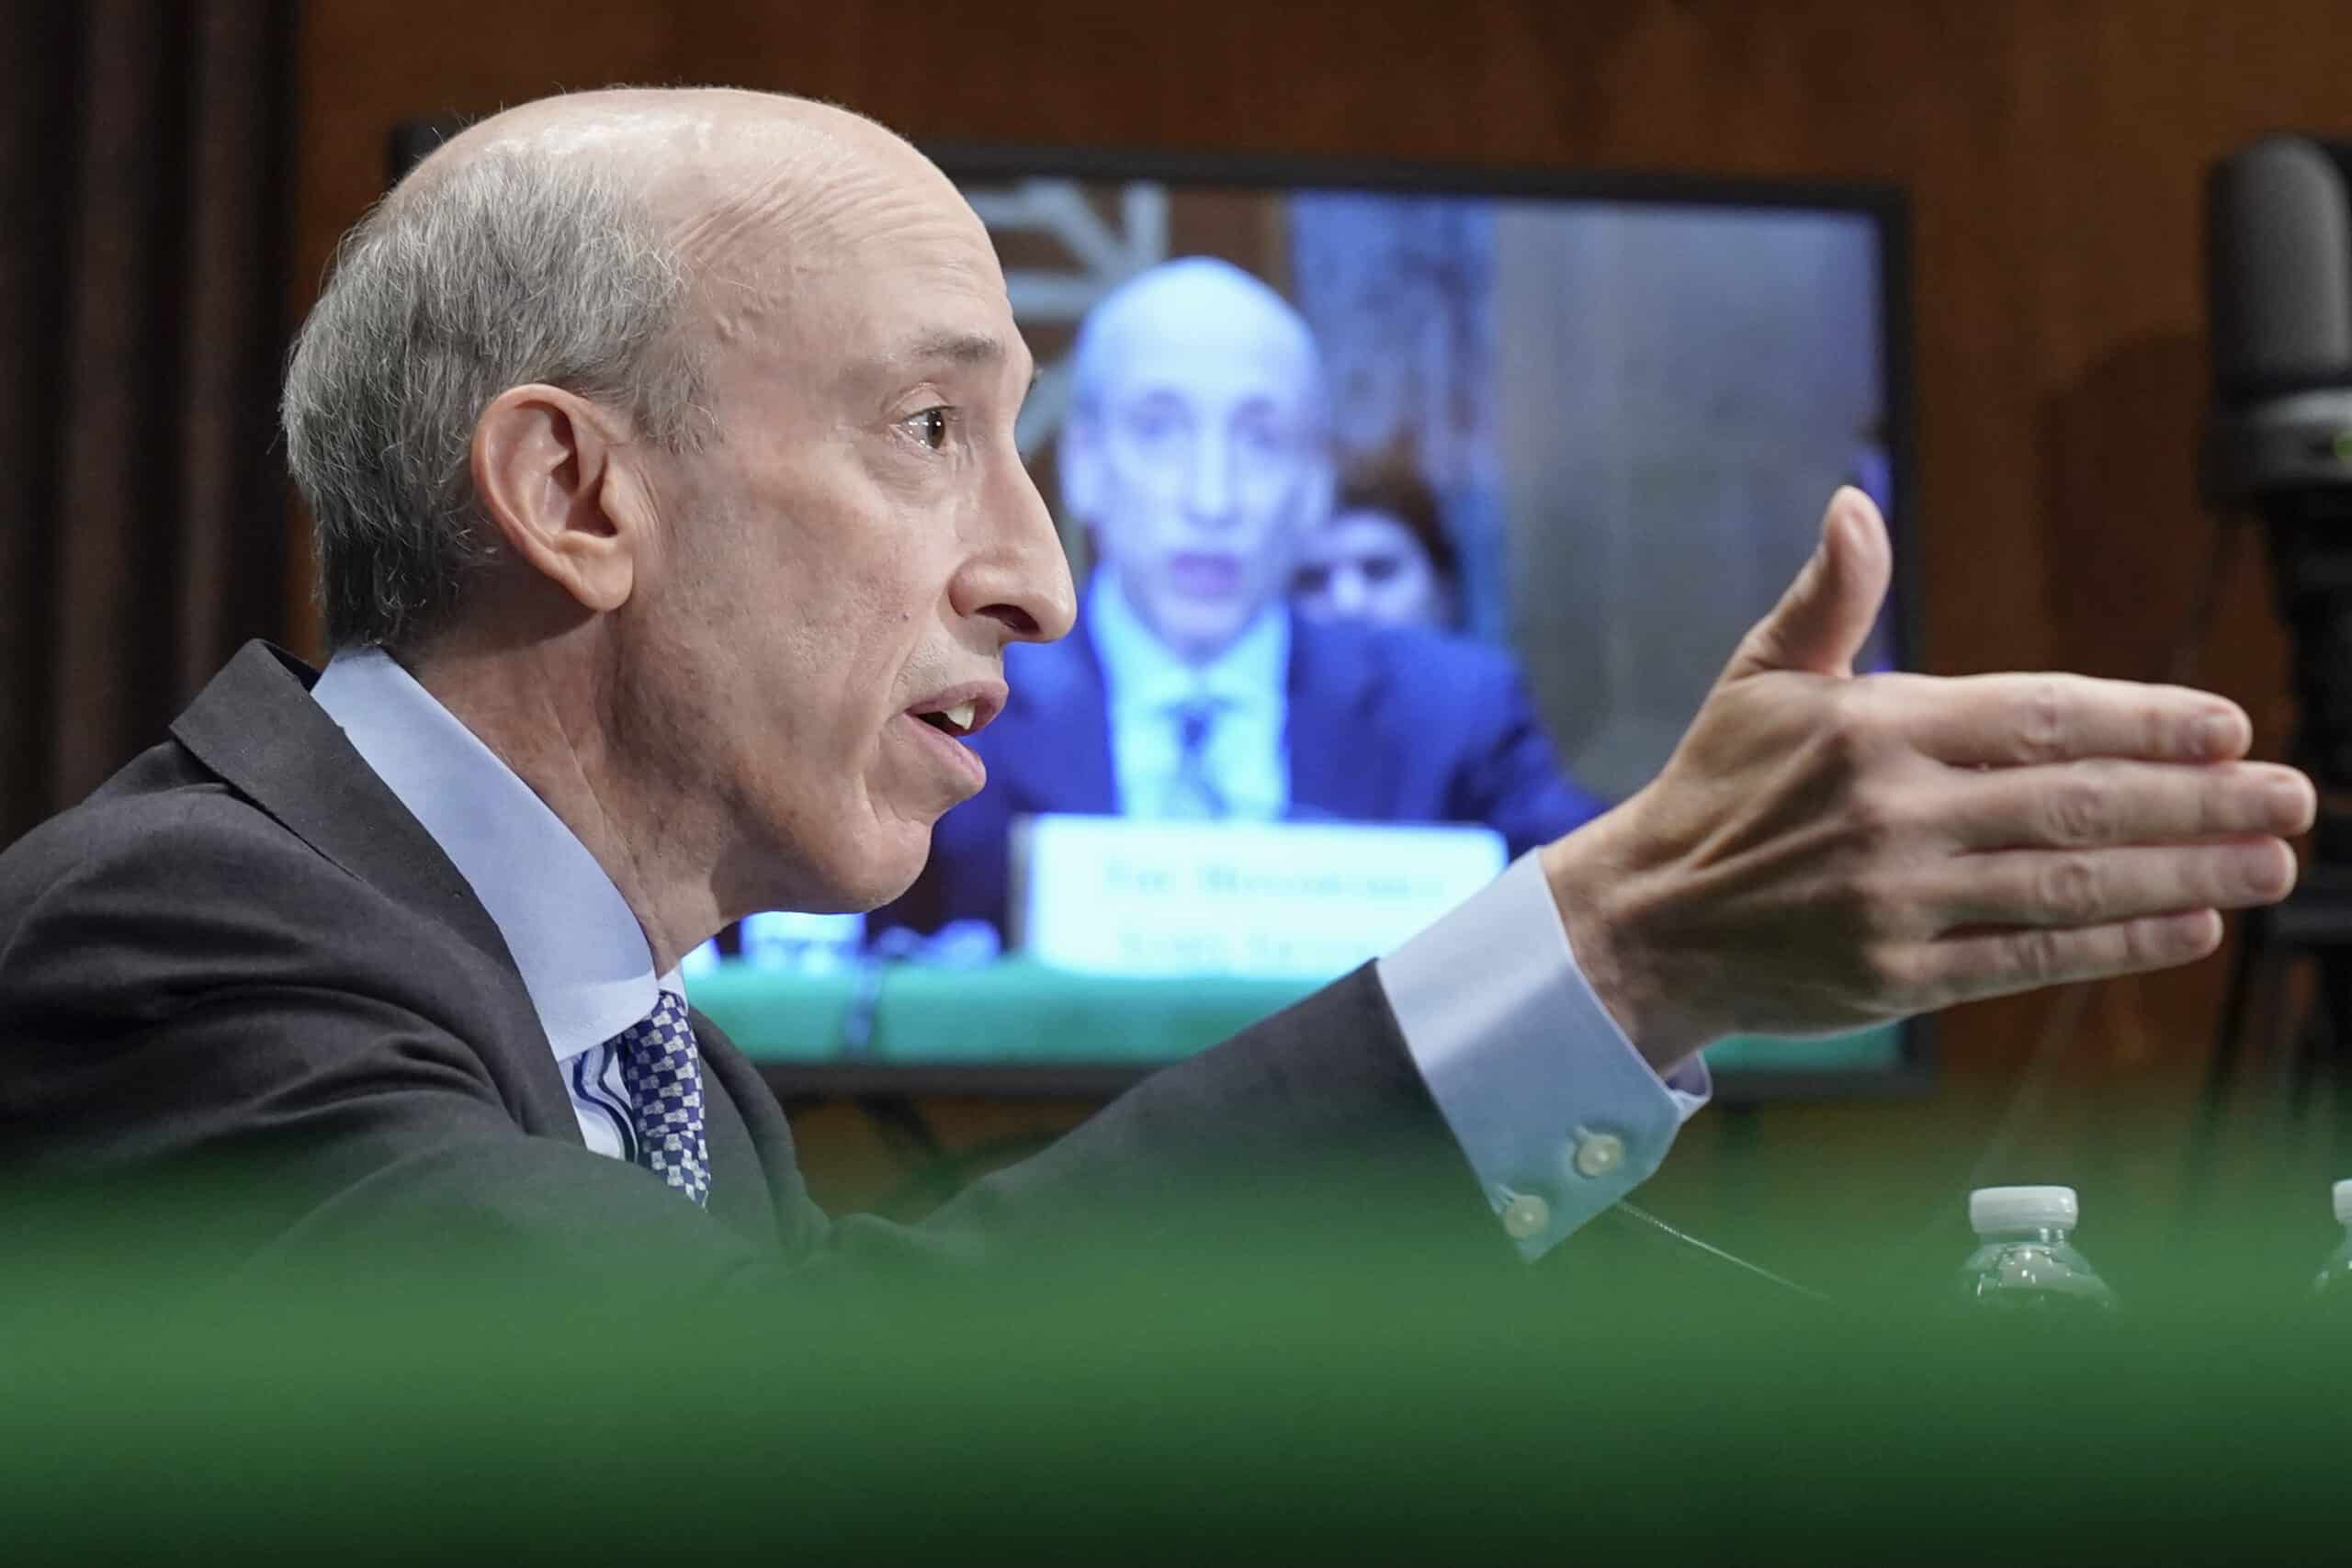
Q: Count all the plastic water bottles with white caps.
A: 2